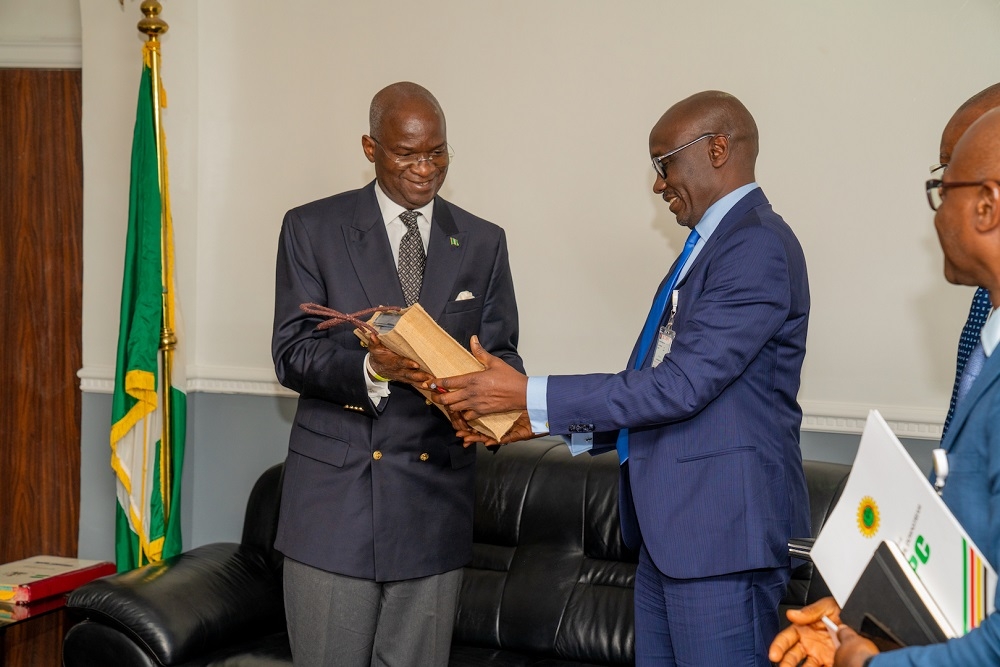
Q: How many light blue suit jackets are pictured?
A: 1